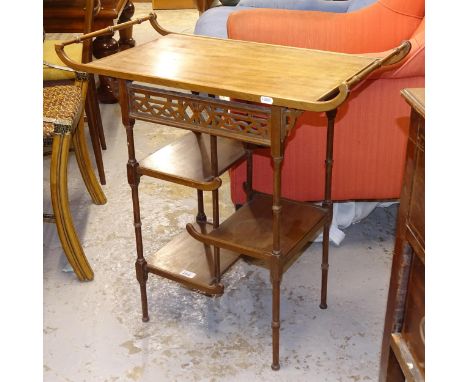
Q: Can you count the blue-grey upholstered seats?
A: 1